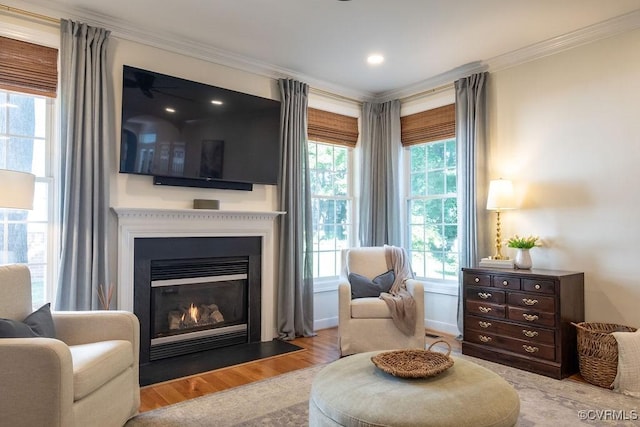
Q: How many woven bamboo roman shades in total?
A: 3